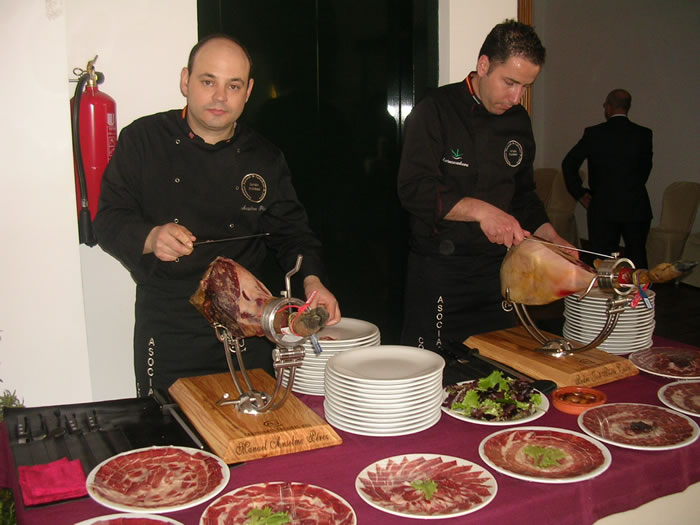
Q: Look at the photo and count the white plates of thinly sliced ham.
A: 8